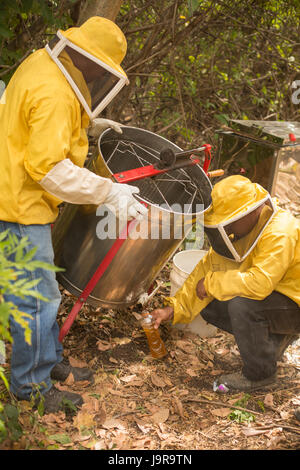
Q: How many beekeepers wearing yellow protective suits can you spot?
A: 2